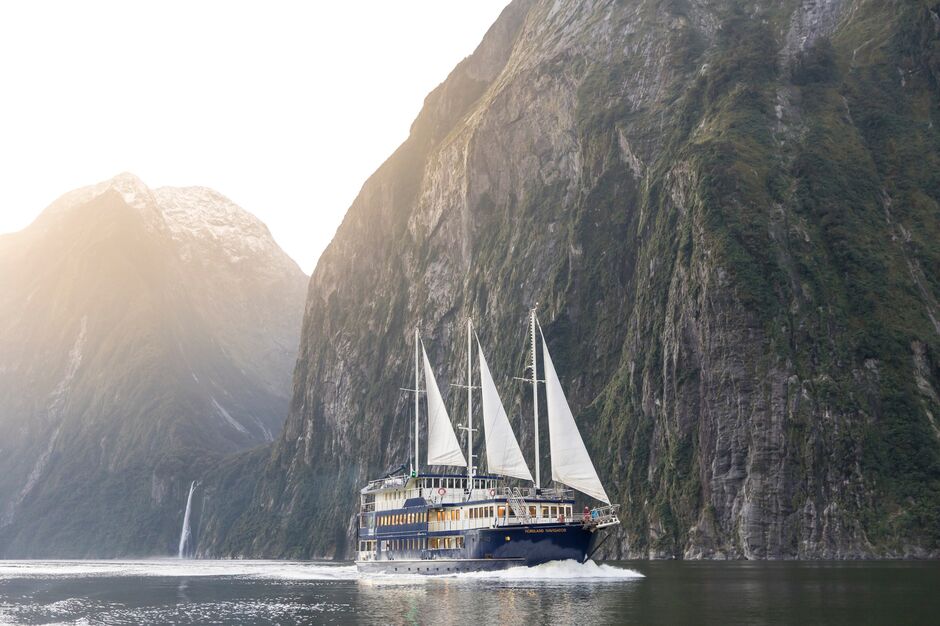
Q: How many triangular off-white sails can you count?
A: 3